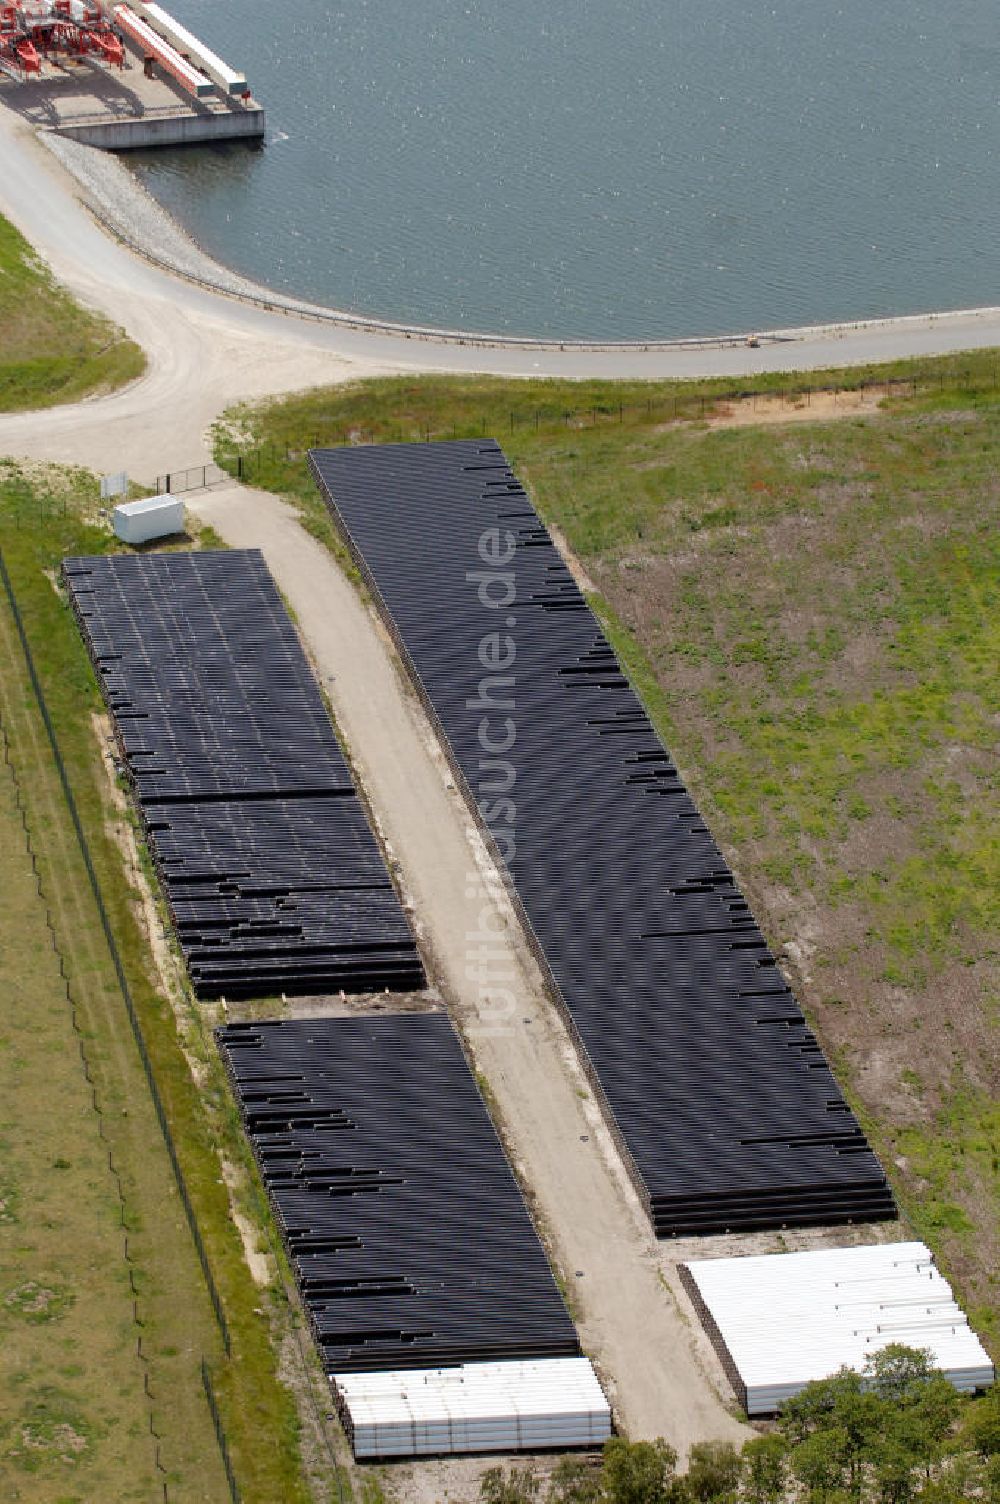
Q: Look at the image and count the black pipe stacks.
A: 3